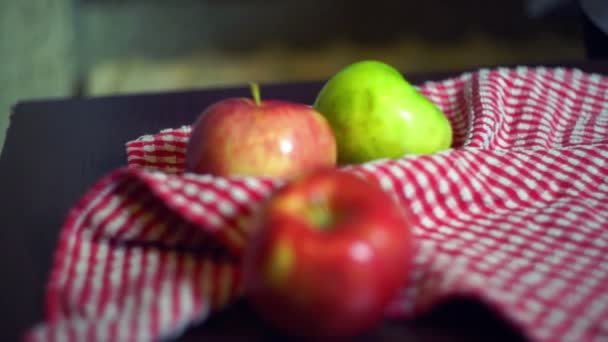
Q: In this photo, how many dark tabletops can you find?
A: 1